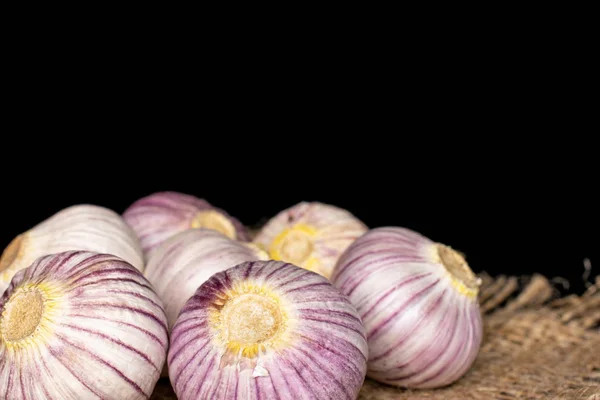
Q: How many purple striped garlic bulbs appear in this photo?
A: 7